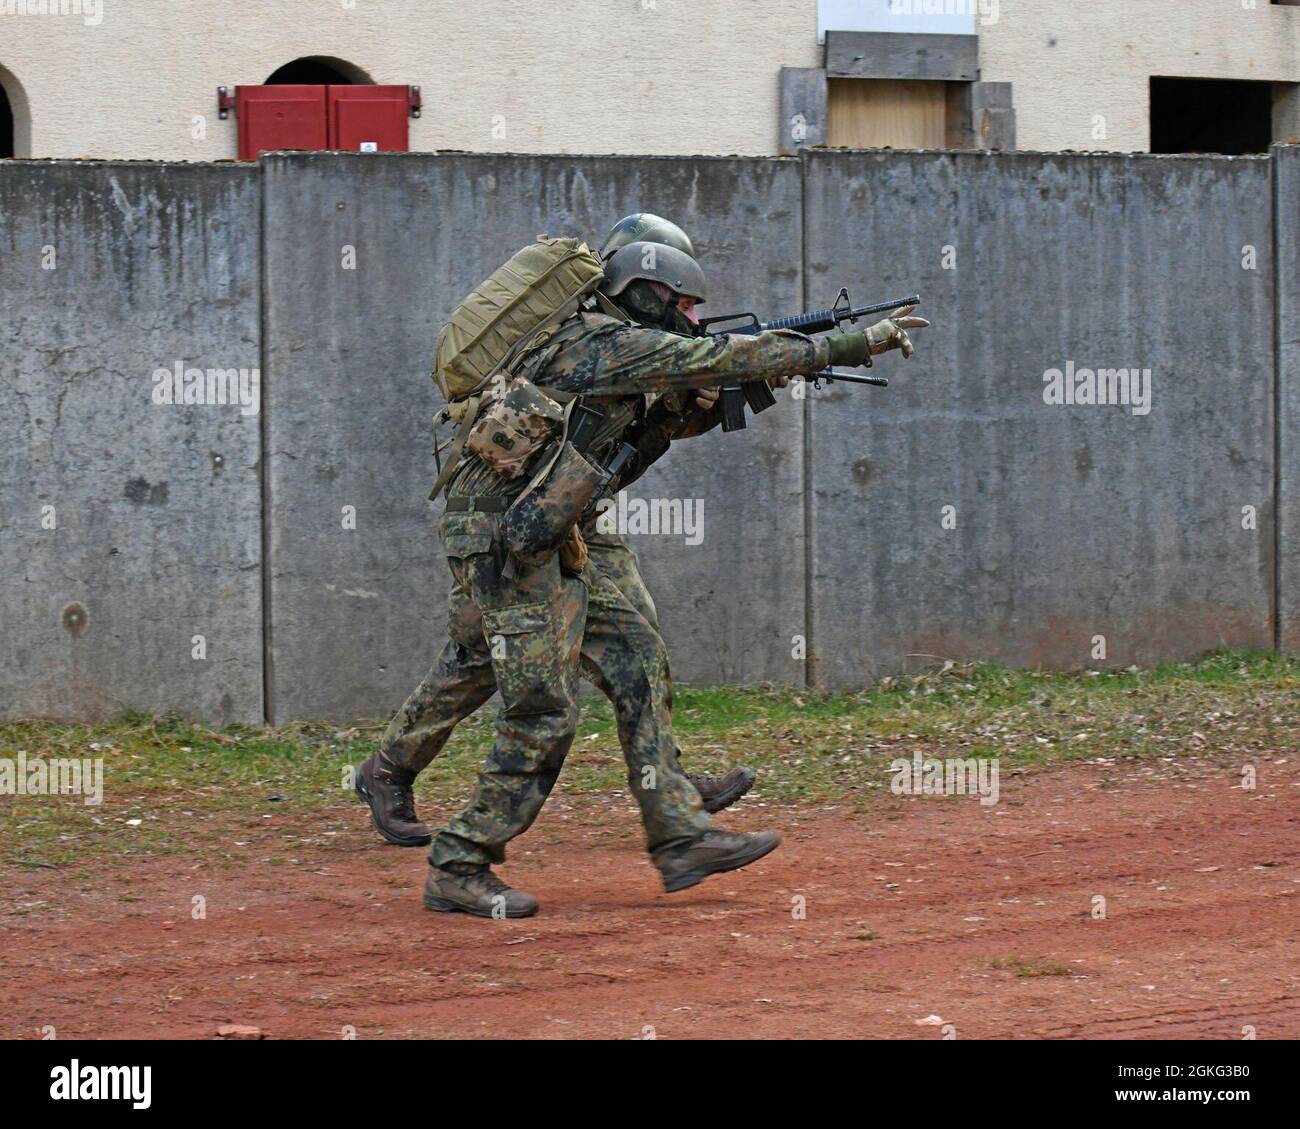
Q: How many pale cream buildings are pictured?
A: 1